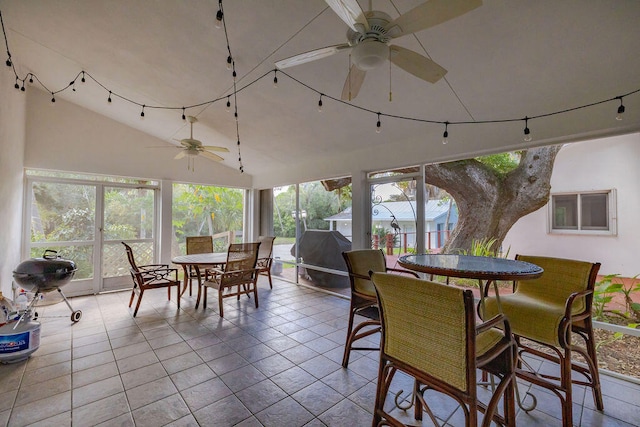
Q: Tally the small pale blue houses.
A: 1